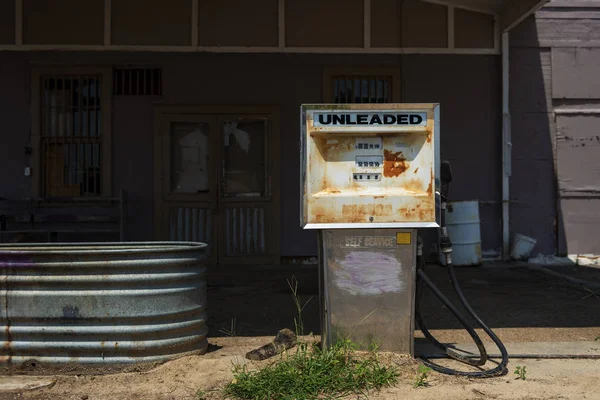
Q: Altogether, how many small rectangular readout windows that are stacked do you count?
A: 3